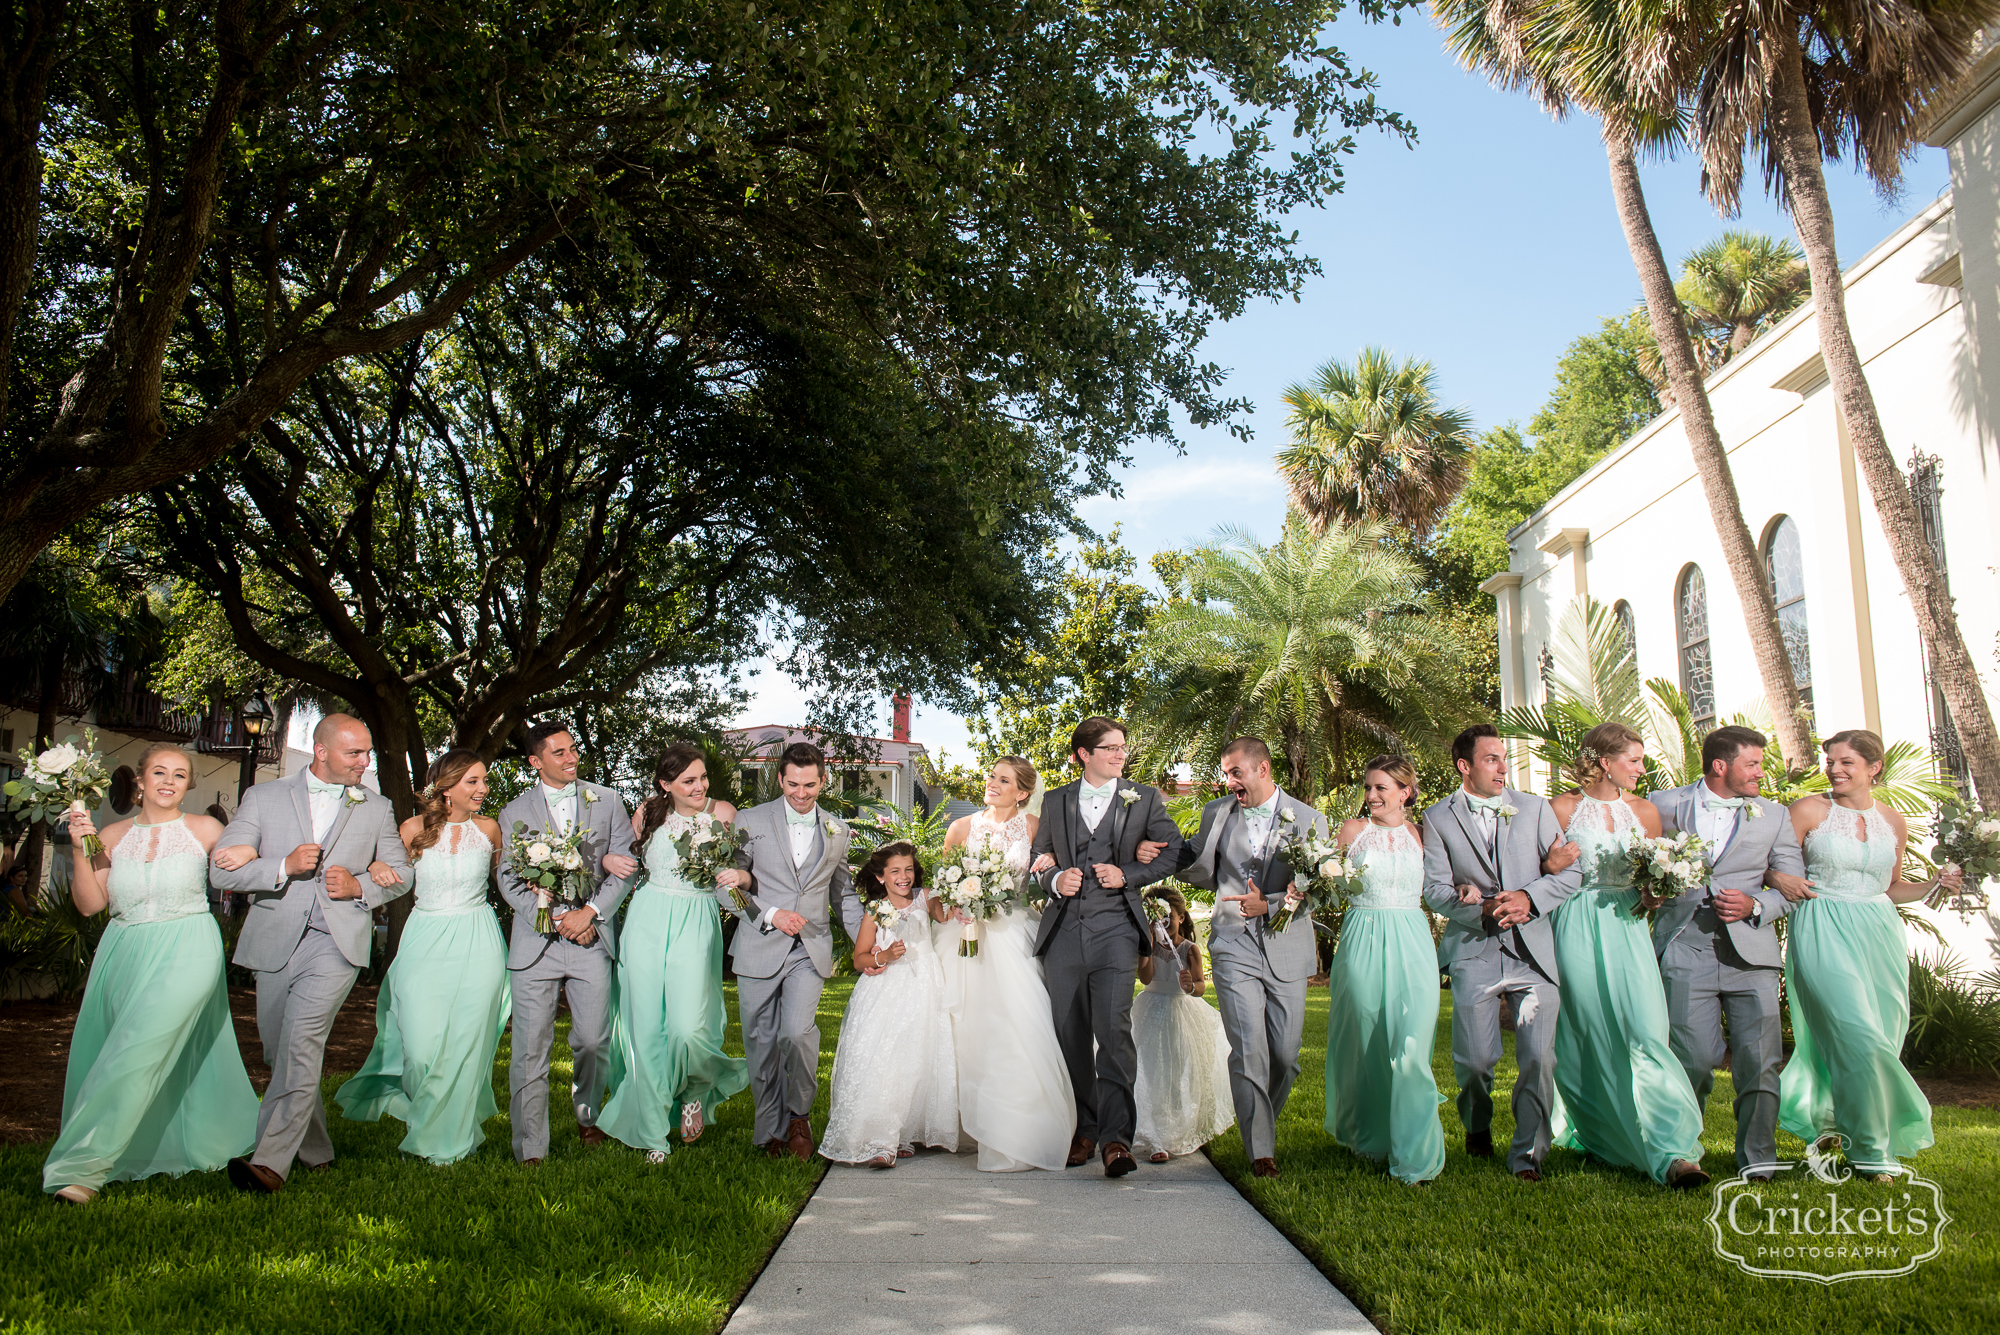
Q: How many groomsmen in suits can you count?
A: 6